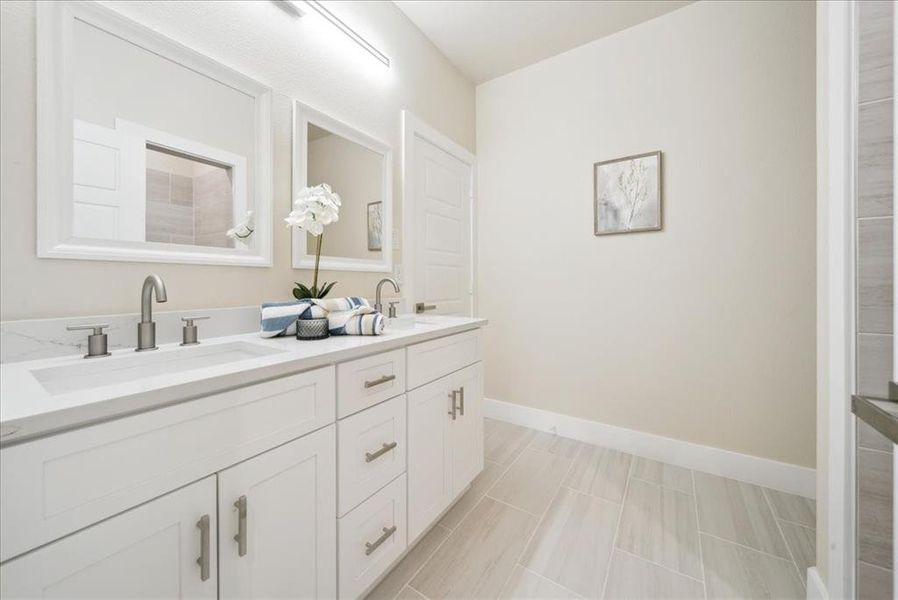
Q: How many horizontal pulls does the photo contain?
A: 3